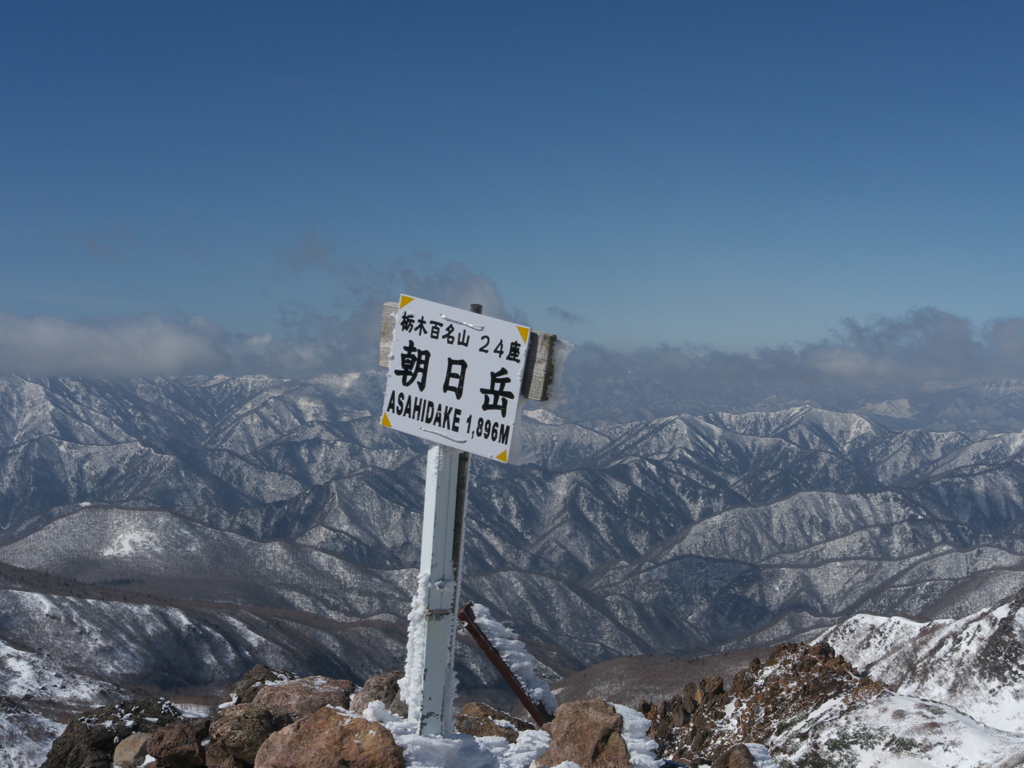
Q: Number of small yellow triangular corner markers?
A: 4